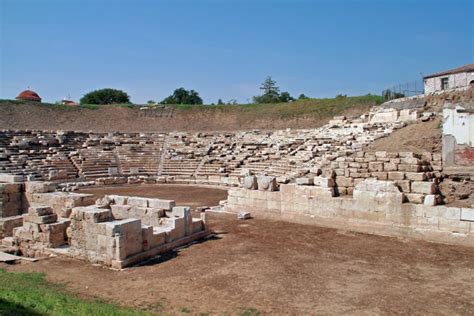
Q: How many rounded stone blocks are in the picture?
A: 2